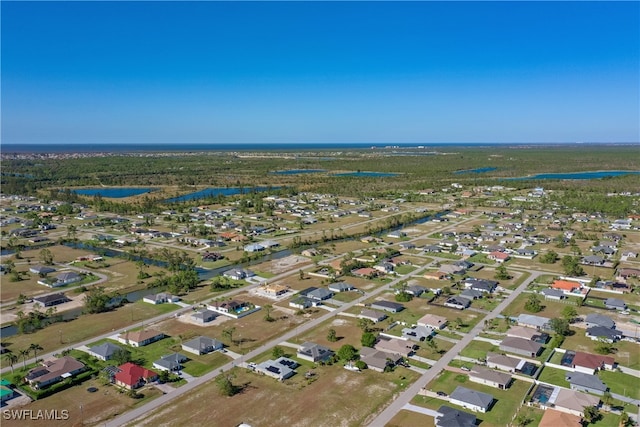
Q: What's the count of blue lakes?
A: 6